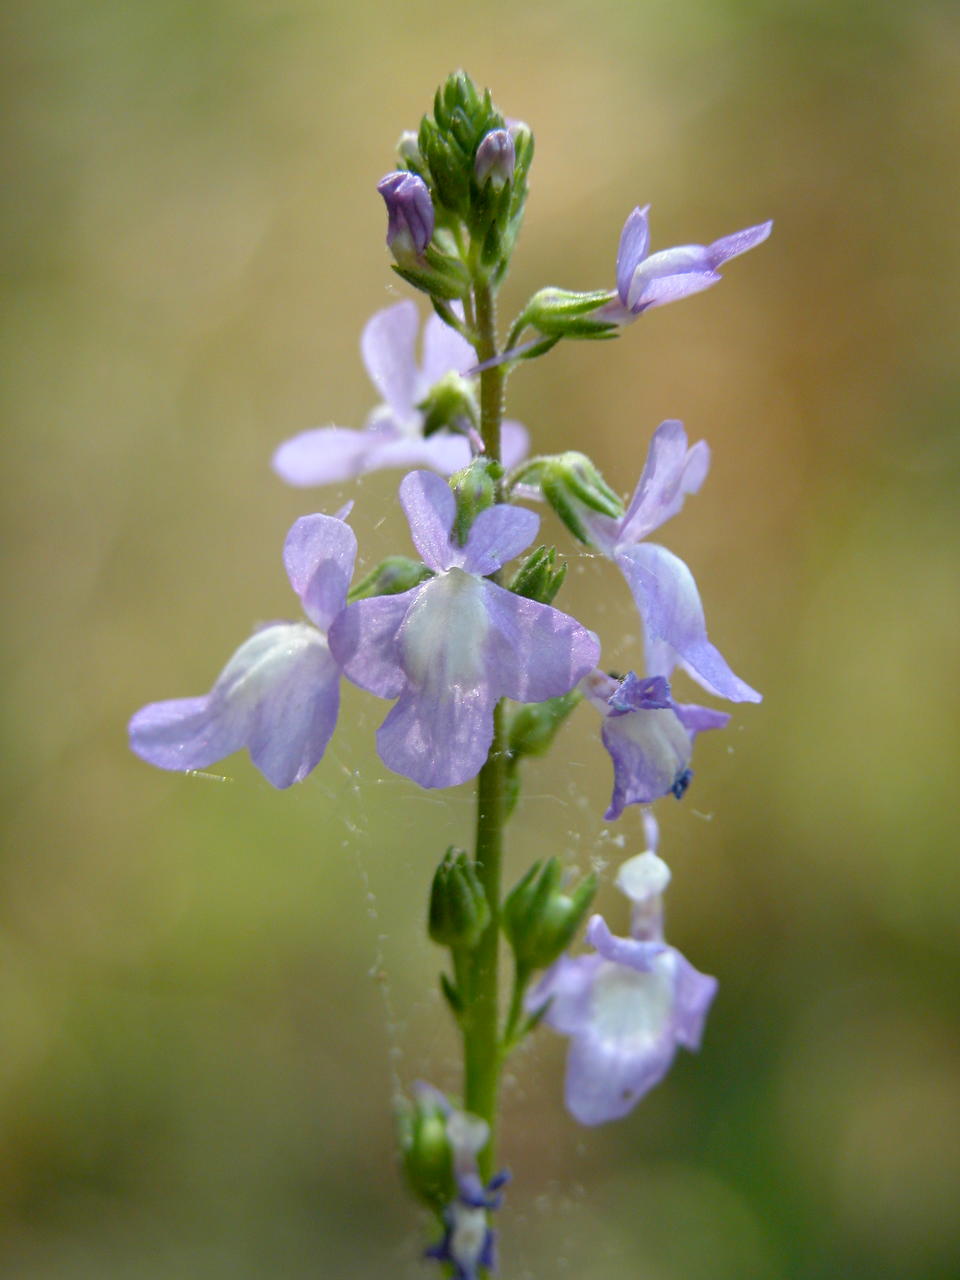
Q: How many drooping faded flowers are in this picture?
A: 3